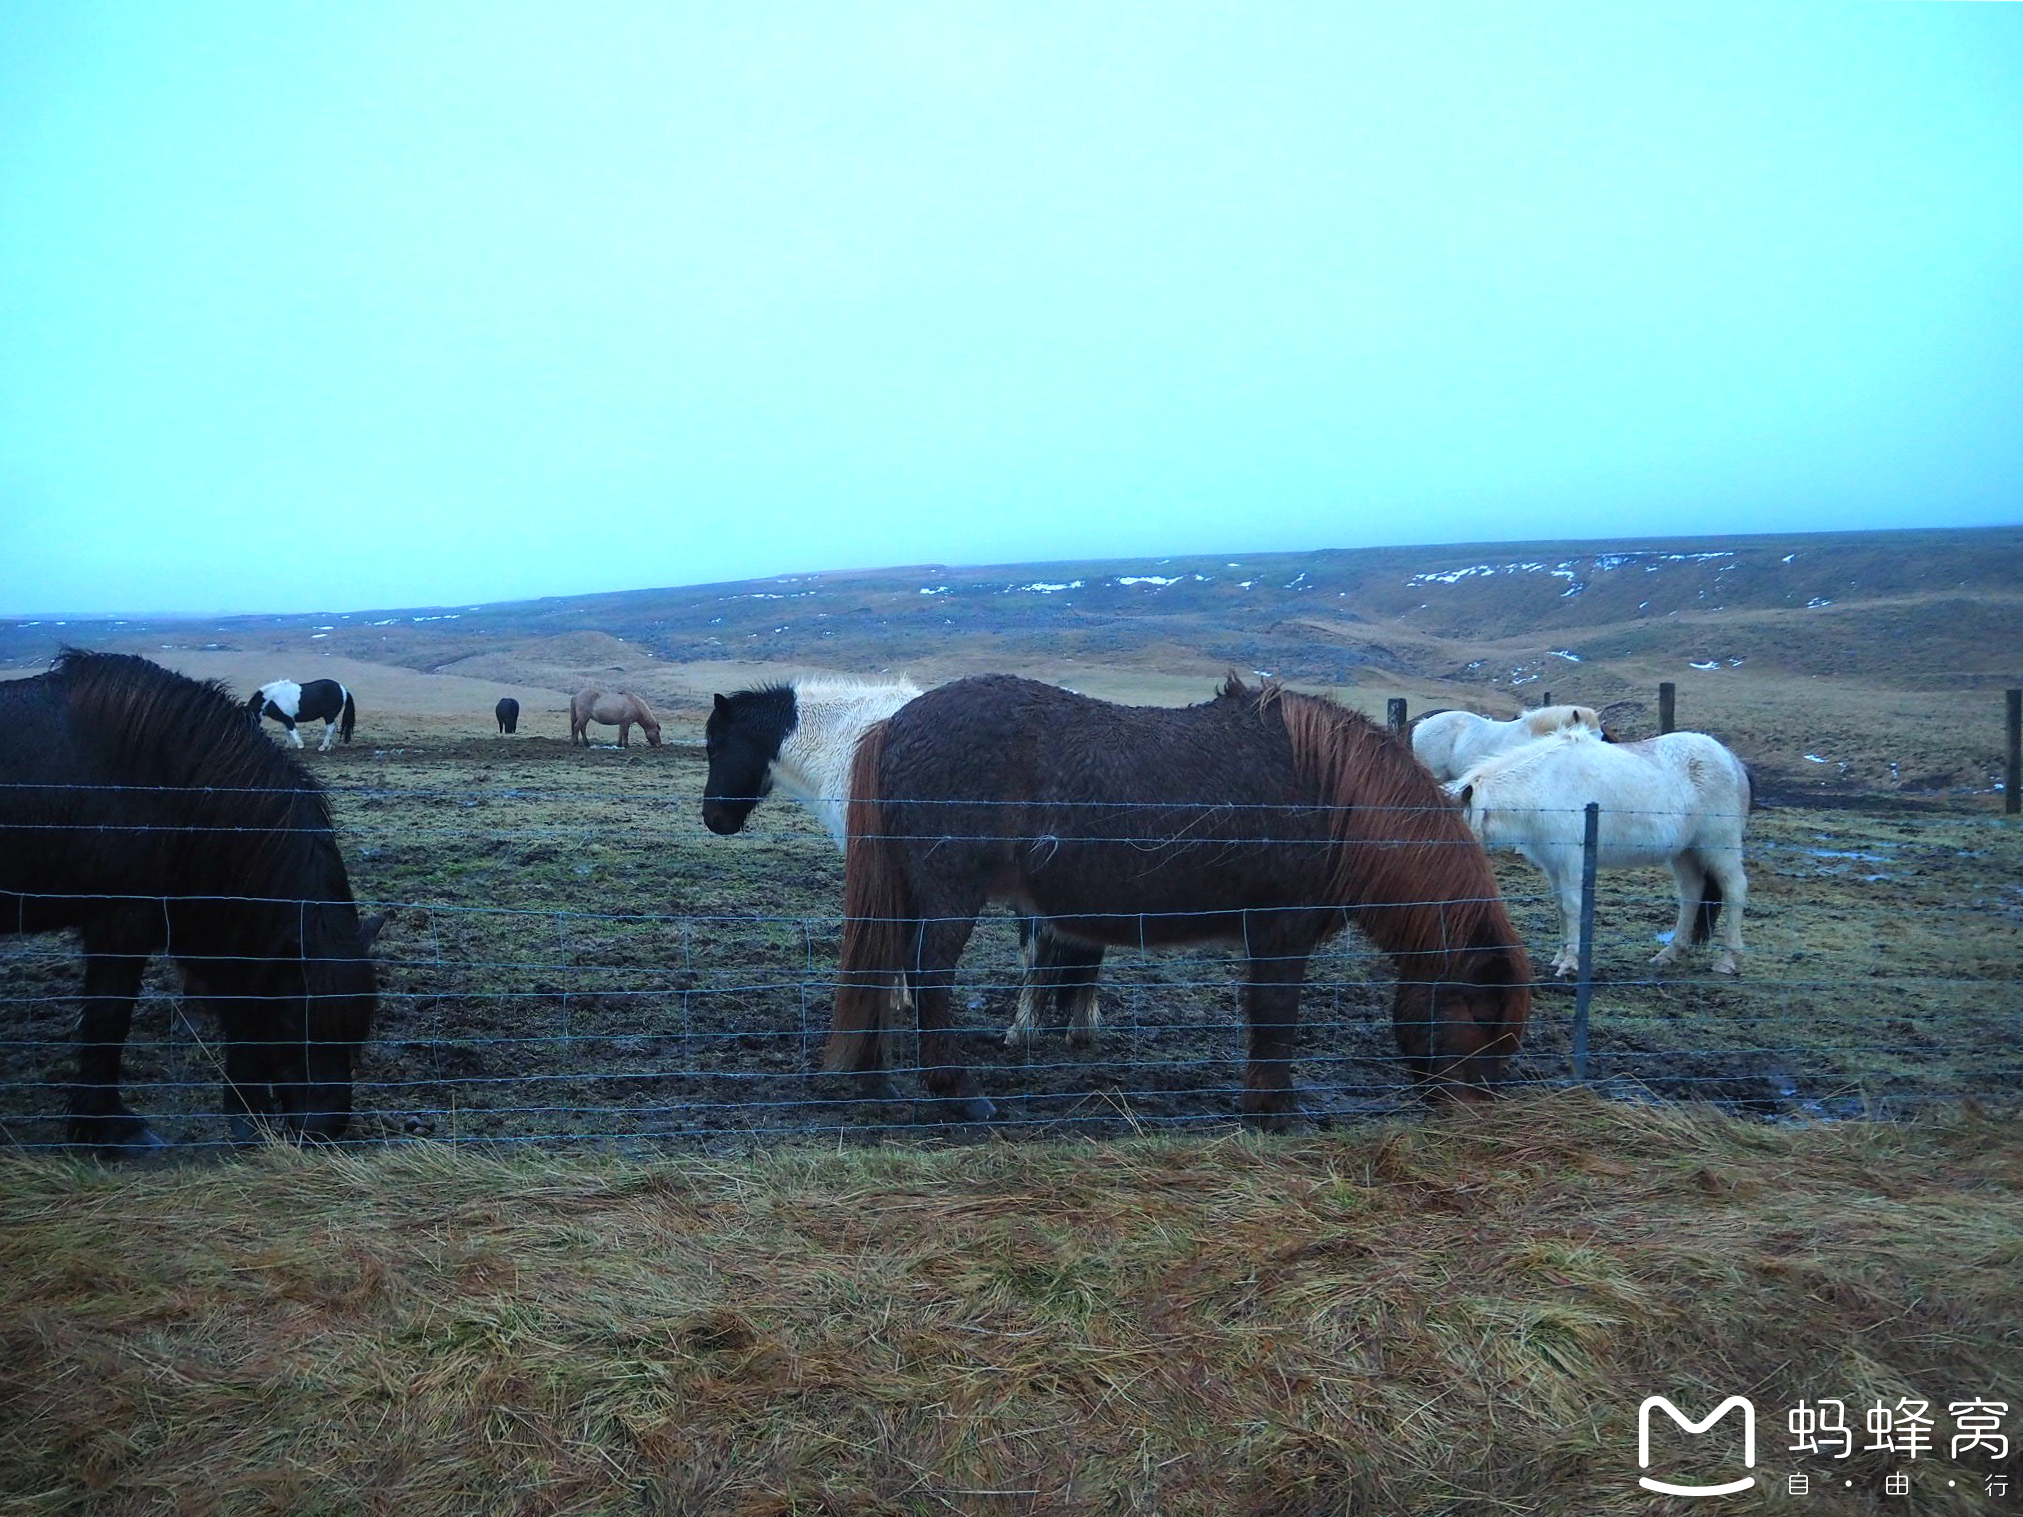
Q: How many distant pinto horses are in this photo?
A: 1